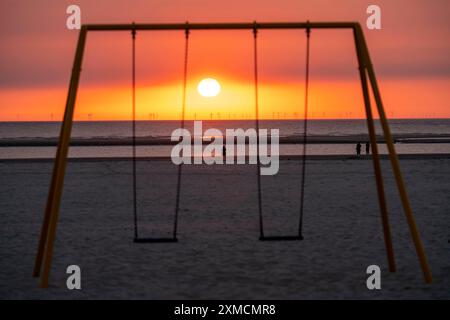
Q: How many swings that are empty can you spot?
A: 2